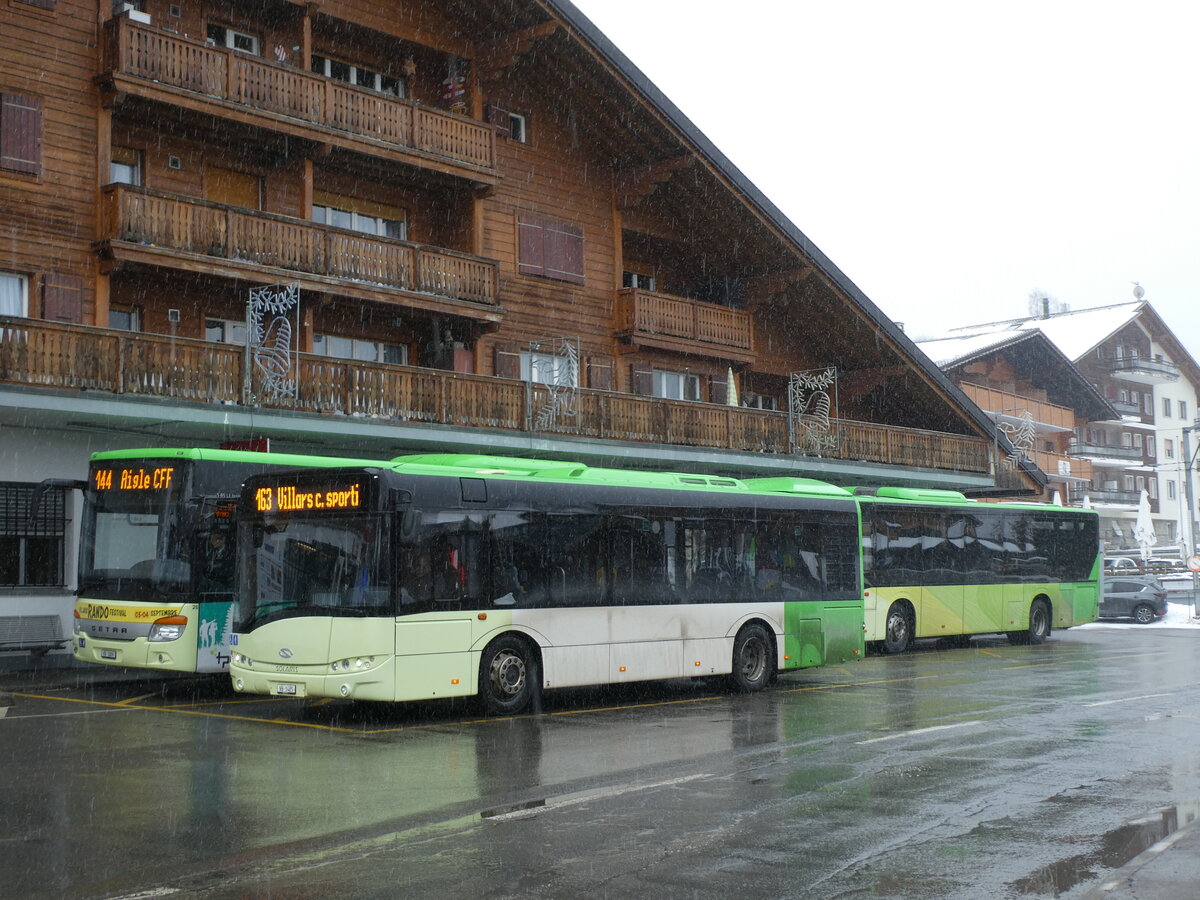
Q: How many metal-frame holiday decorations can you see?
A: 4